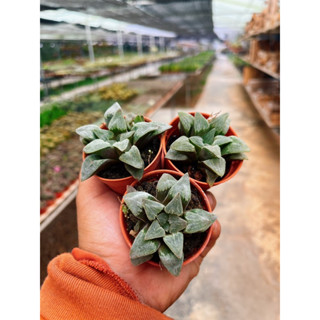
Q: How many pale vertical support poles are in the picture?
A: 5